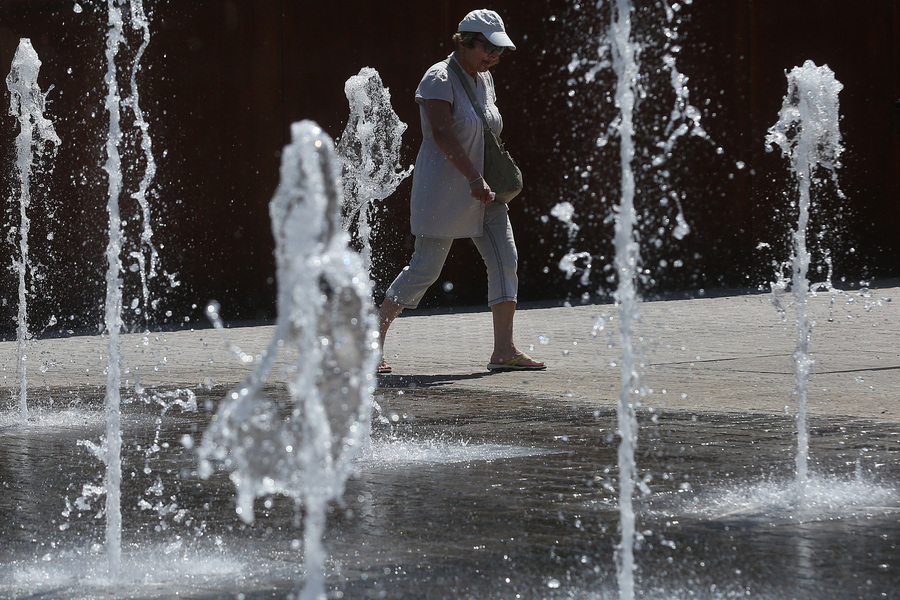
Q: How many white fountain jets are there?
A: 6